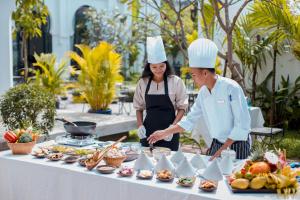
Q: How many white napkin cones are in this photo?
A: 6